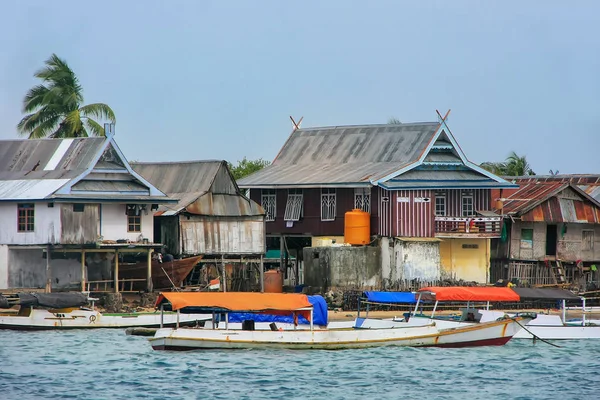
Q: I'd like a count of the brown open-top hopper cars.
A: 0